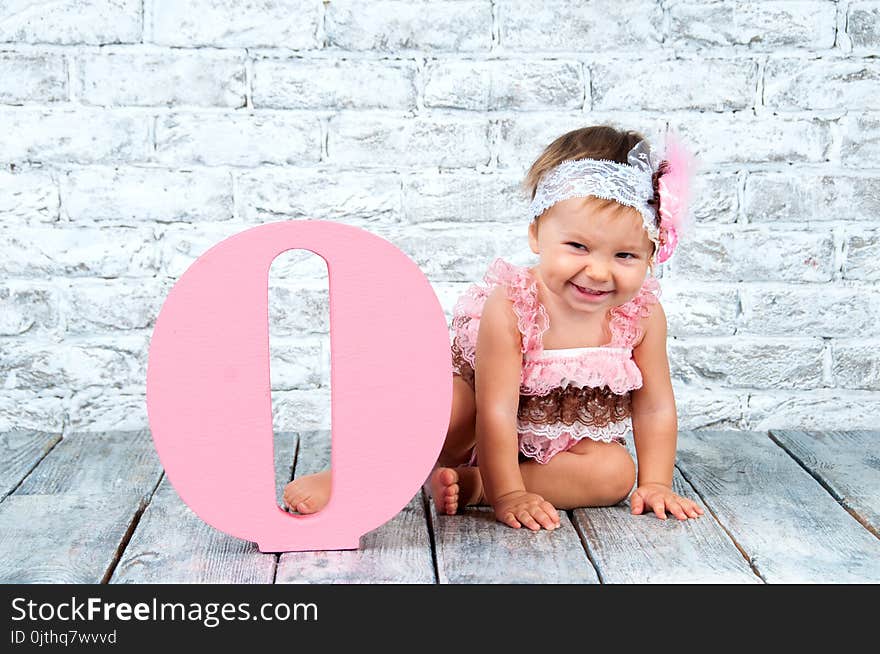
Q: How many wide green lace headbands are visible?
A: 0